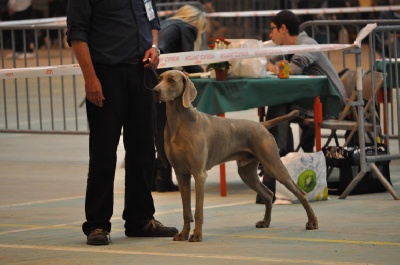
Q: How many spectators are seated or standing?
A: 2